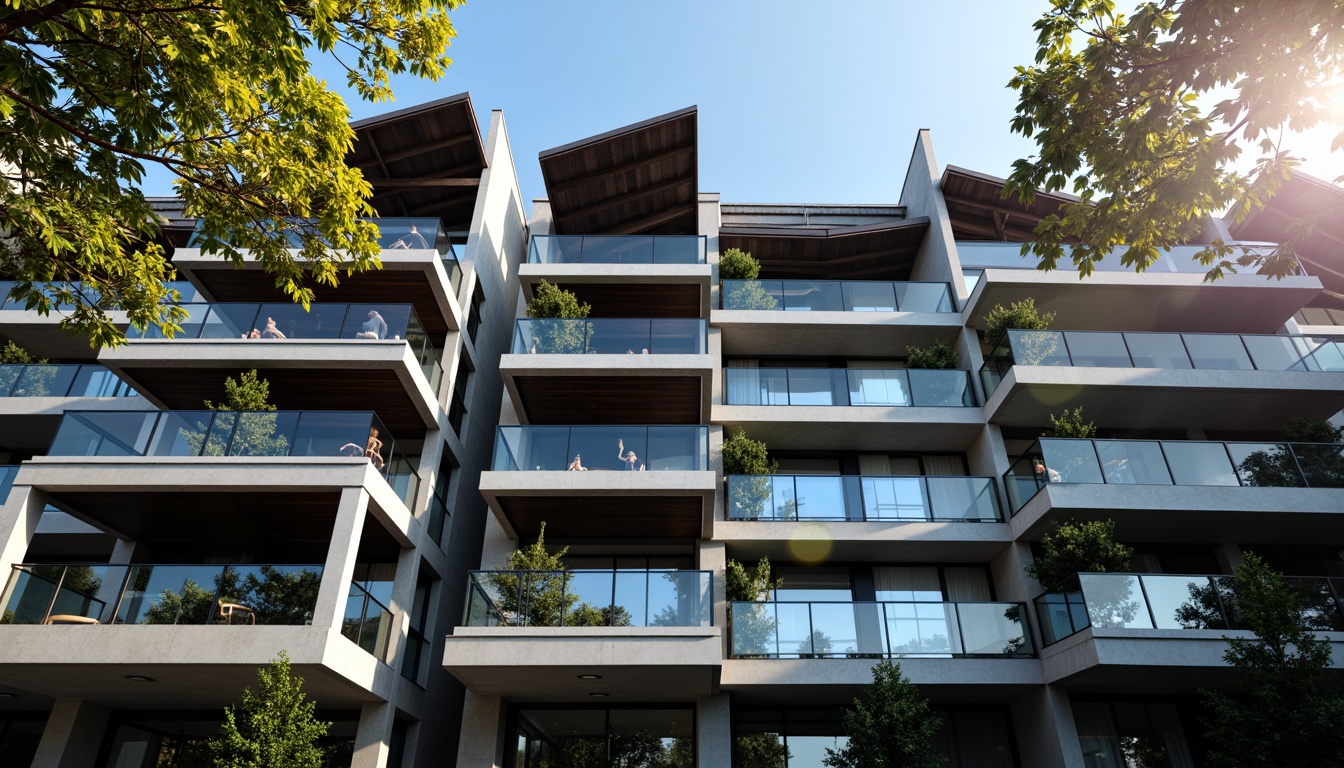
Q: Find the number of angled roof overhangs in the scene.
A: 5